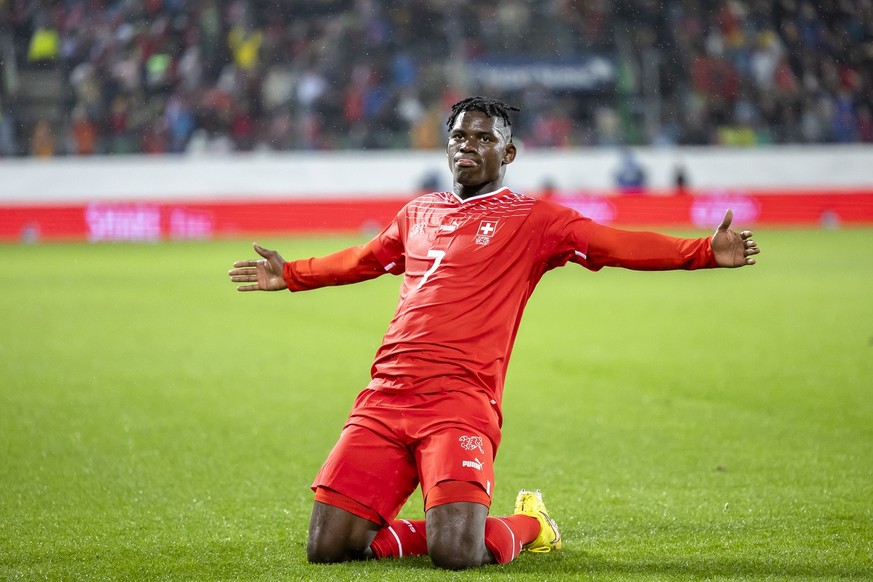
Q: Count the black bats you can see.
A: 0